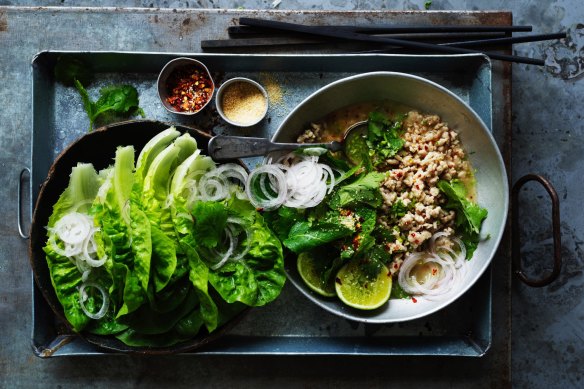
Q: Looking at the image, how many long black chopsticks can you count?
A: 4